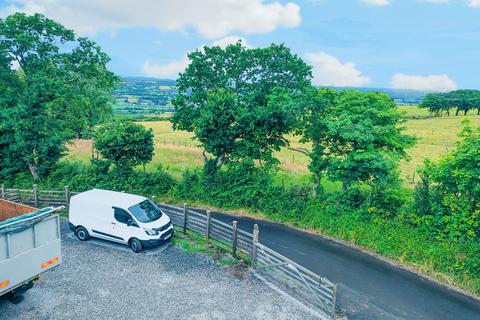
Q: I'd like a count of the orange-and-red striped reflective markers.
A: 2